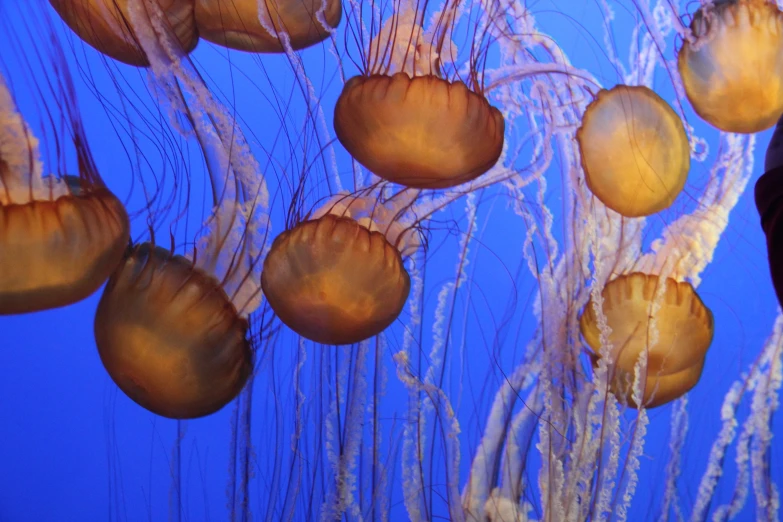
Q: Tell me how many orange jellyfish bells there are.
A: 9